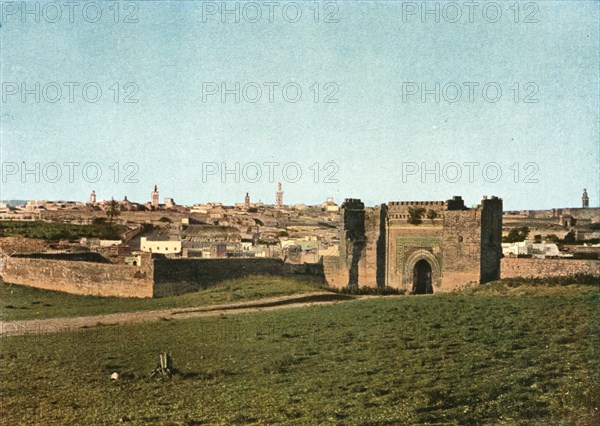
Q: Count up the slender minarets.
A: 5